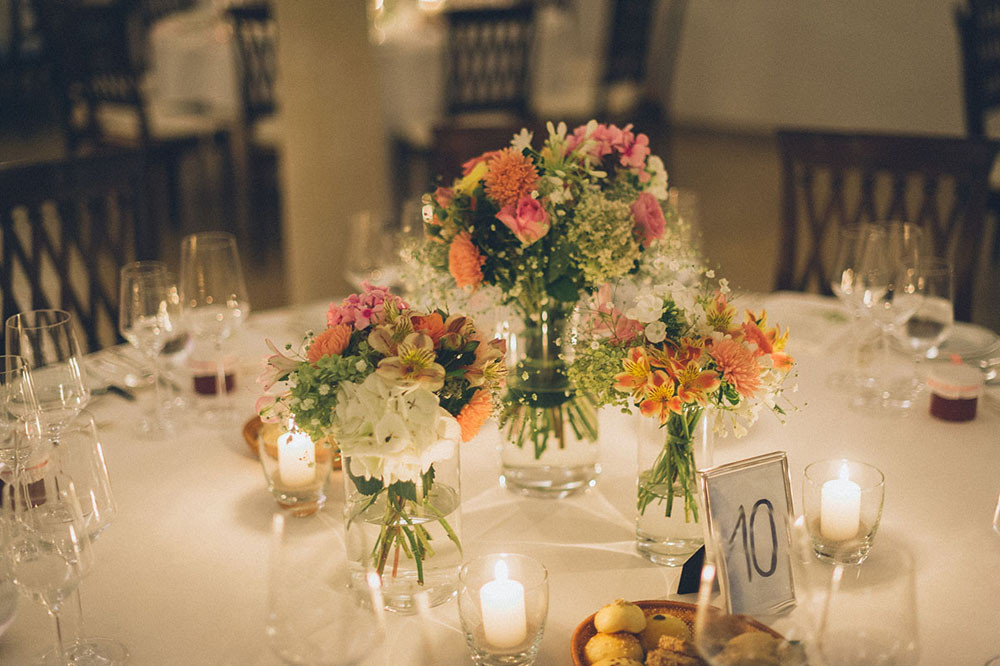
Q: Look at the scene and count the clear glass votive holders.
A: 3